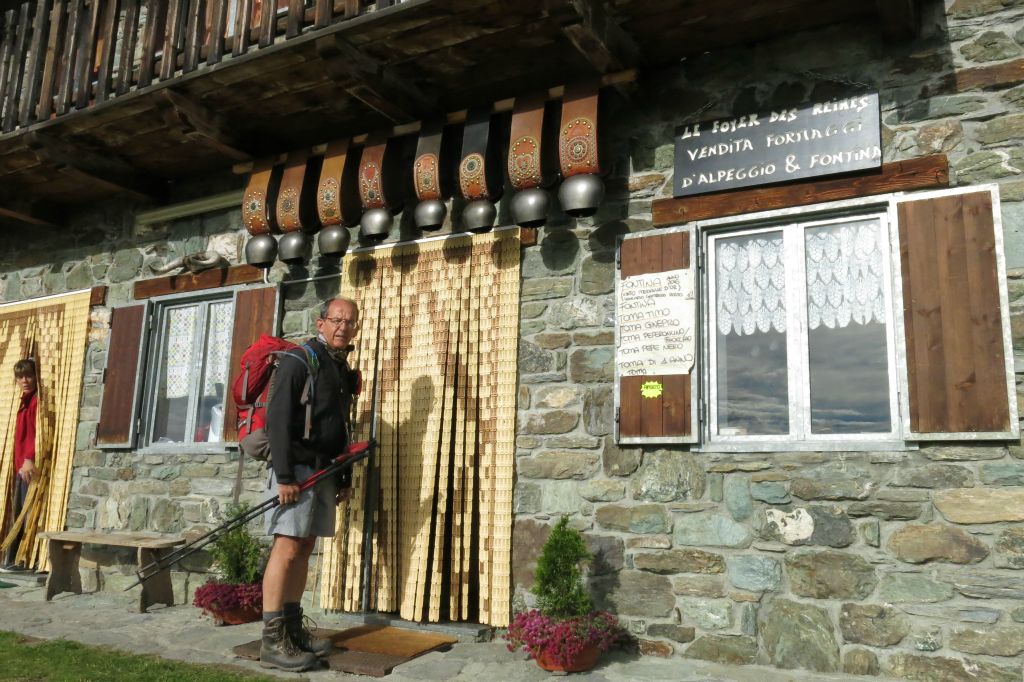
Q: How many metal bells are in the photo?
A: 8